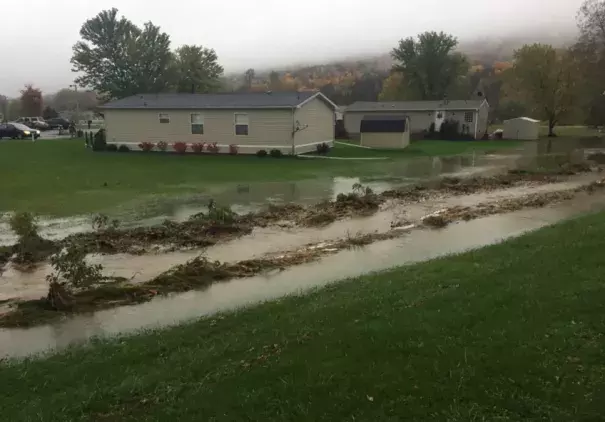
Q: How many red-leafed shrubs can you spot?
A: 6